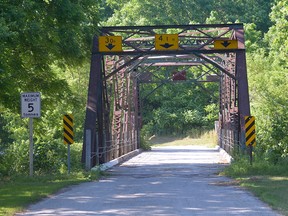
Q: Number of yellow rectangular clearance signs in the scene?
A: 3